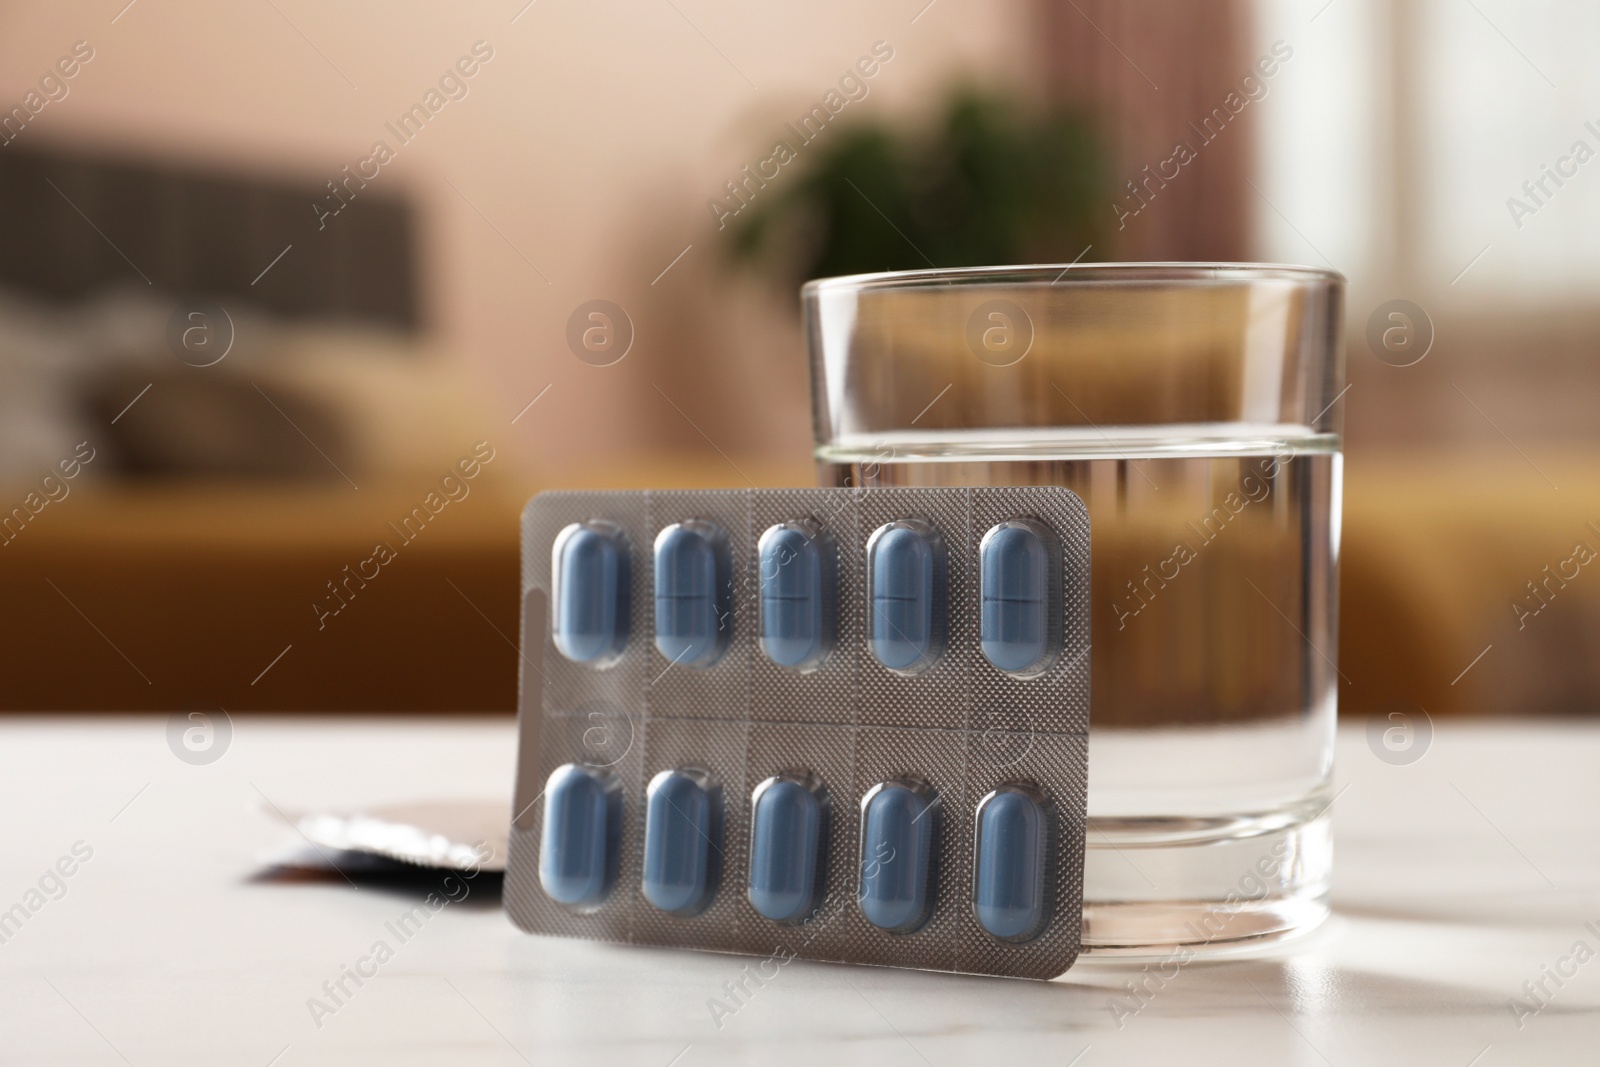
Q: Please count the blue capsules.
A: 10